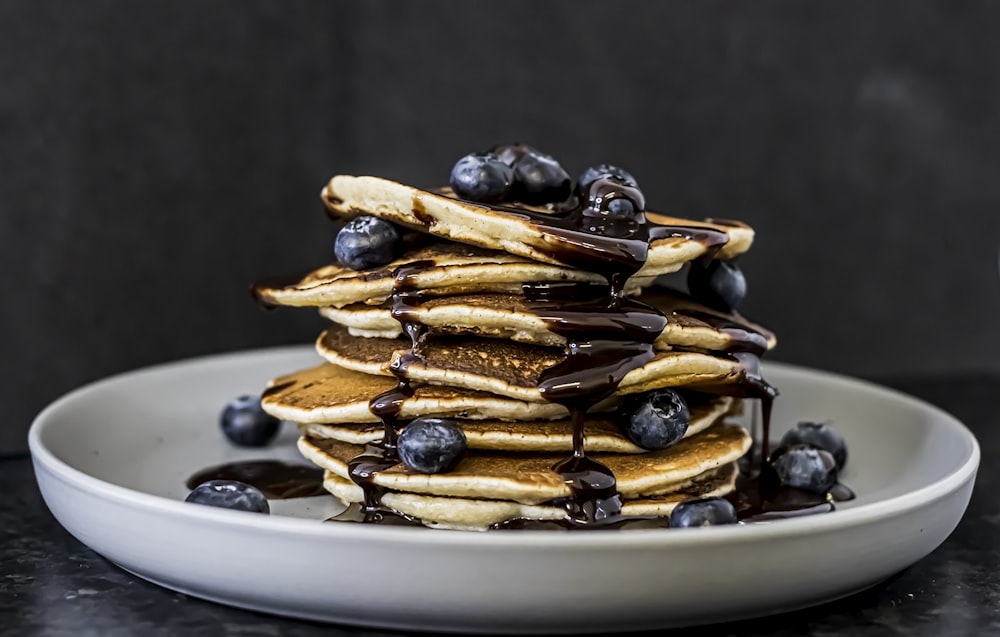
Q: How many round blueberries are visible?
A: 13